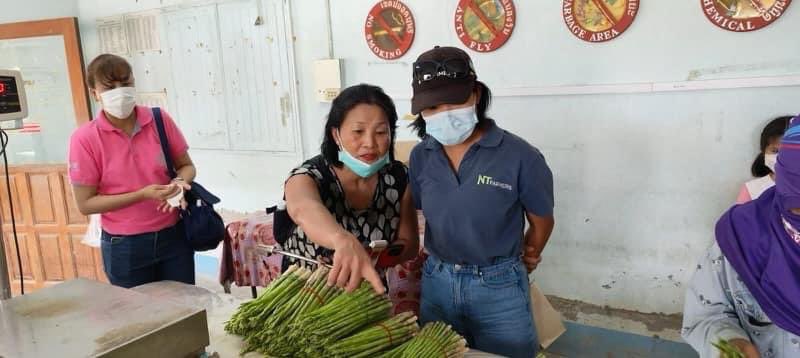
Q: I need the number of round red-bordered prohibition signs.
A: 4